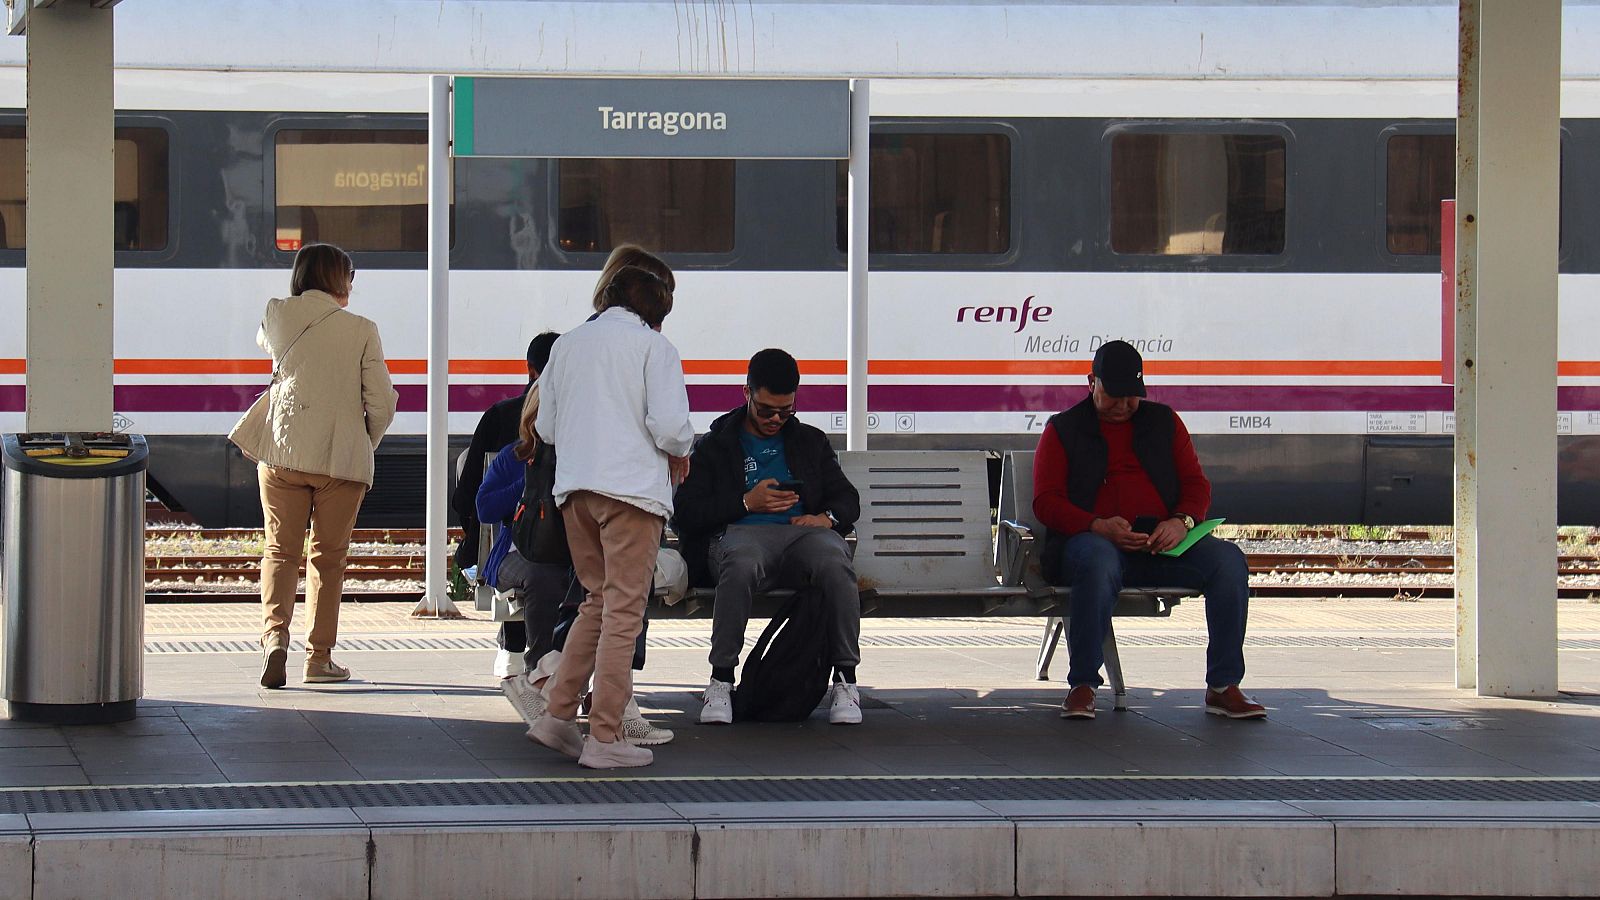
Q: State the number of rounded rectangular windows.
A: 6